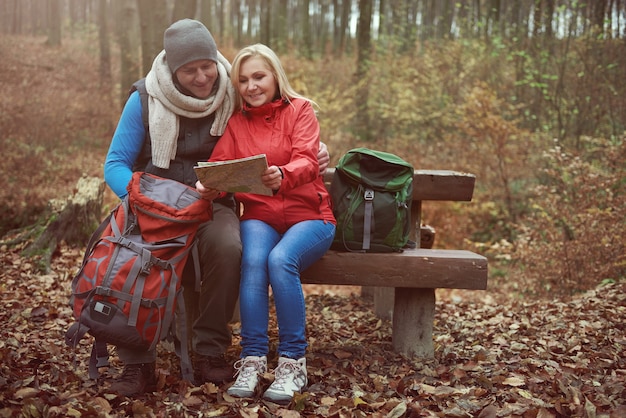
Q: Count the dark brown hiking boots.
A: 2